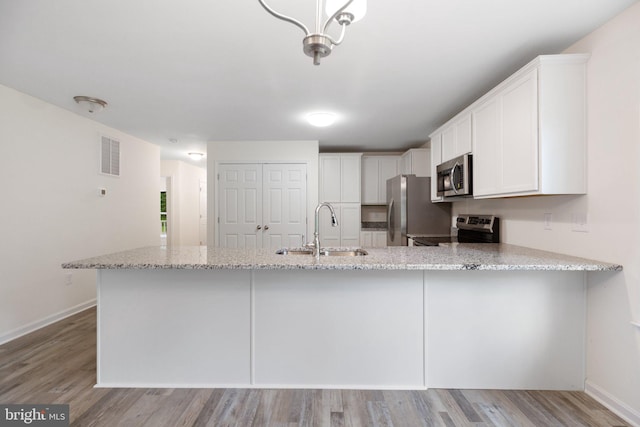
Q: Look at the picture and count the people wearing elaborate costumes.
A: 0